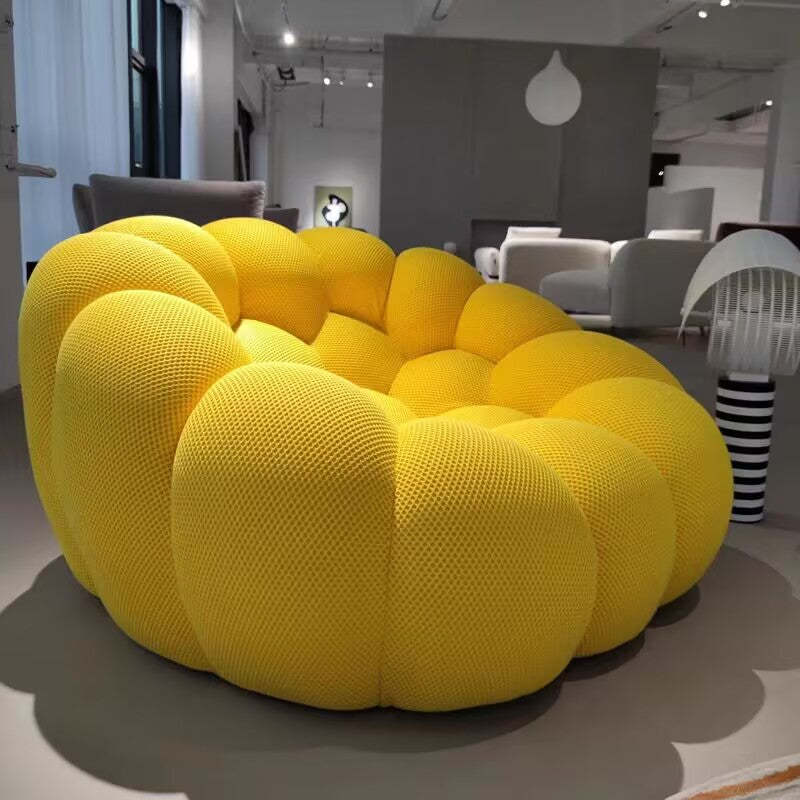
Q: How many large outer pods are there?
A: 12